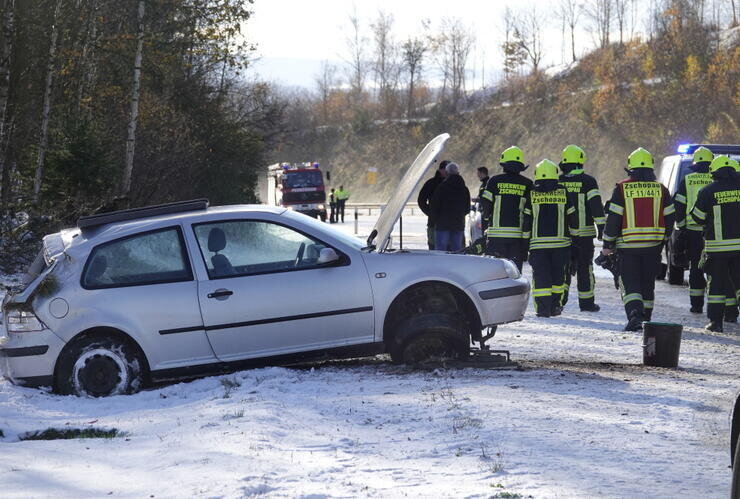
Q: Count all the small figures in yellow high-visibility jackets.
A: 2